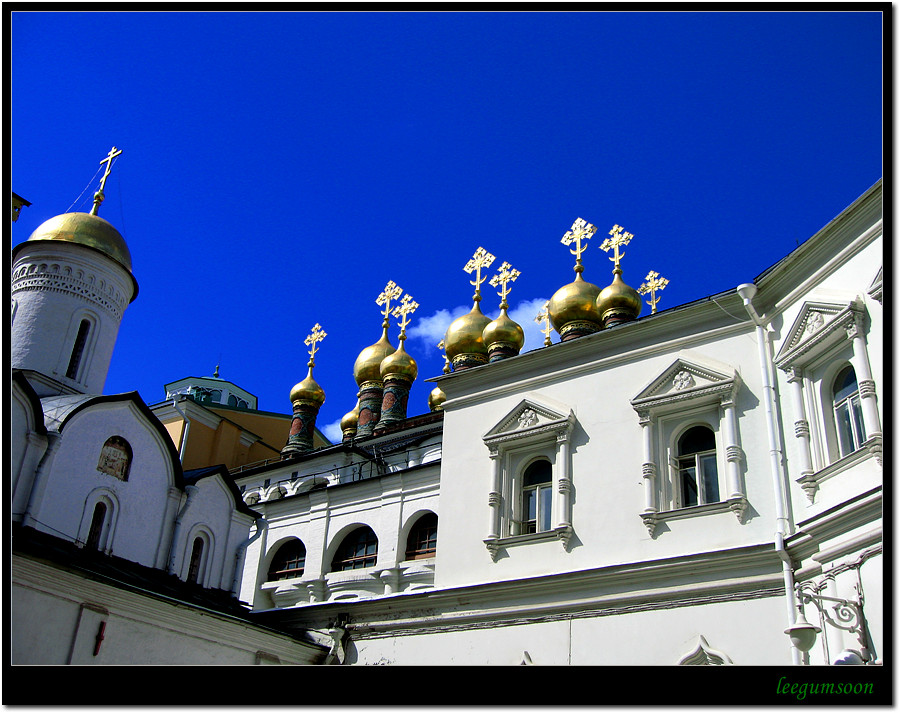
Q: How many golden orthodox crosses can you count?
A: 11